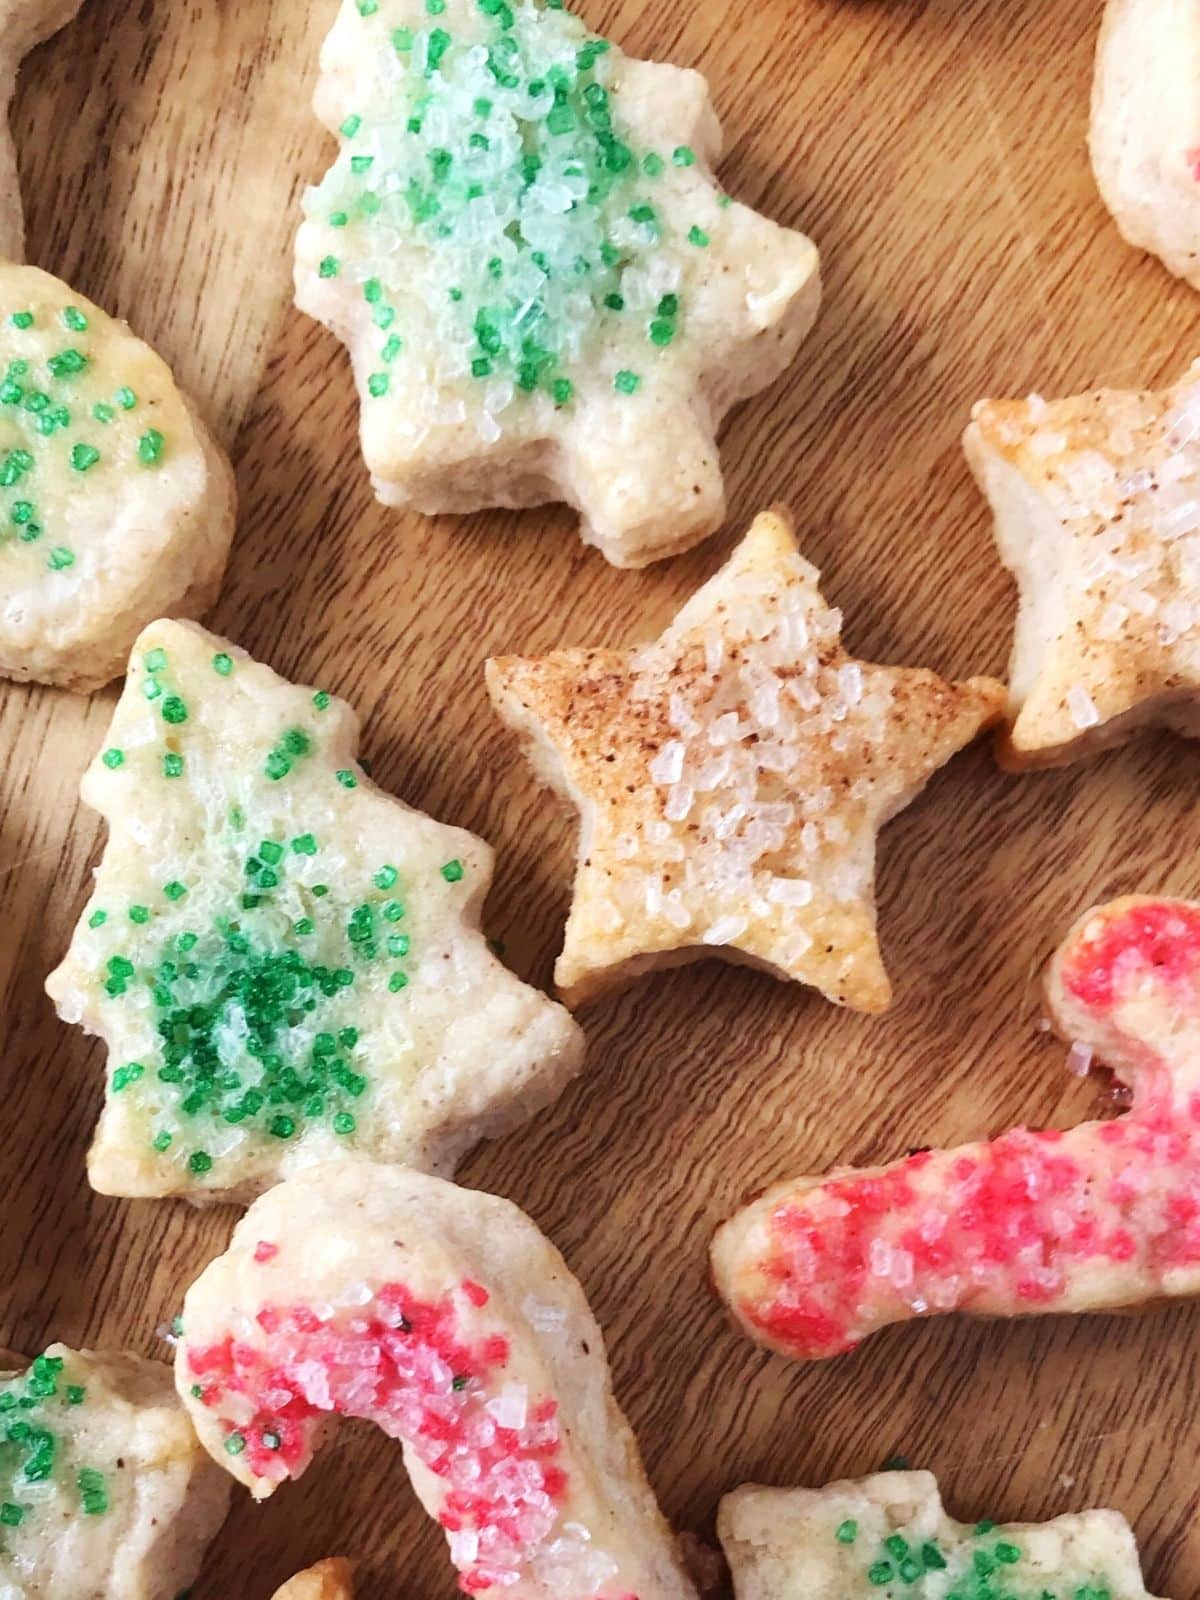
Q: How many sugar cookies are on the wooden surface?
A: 12